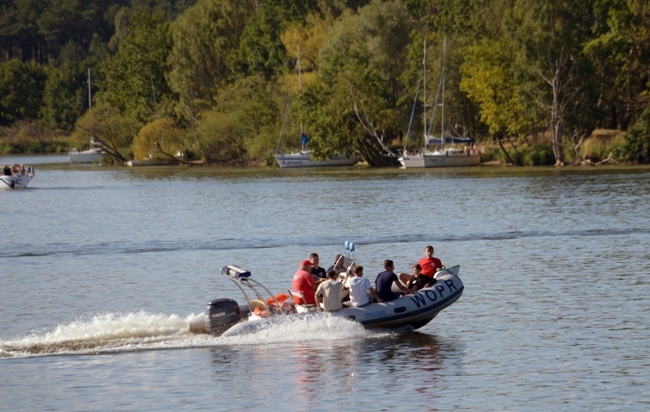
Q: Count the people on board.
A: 8